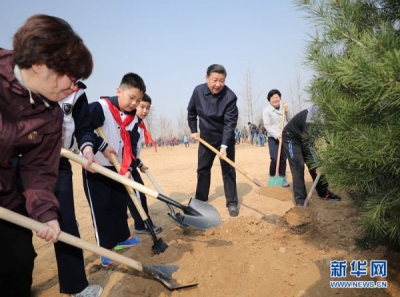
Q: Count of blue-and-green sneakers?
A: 2